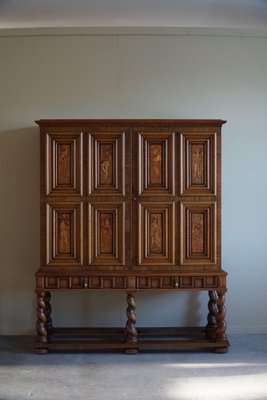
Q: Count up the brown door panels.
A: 8